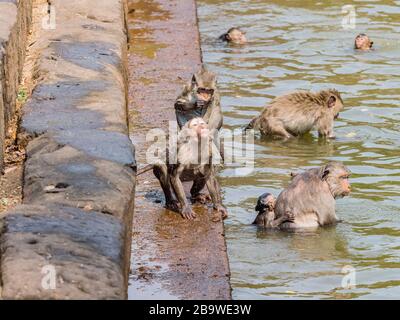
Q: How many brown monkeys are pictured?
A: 7